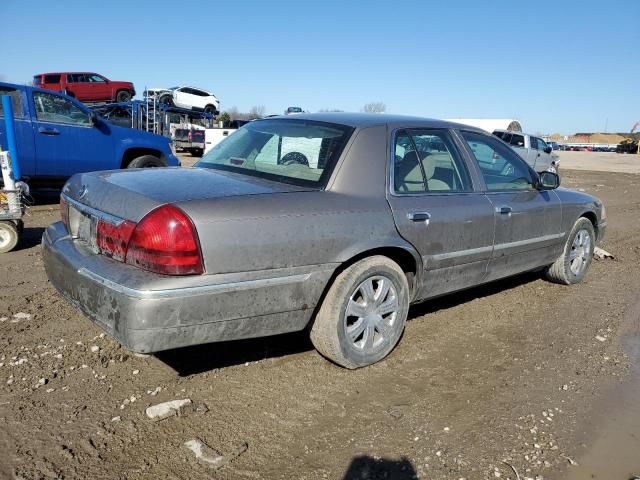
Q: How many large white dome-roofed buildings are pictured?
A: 1